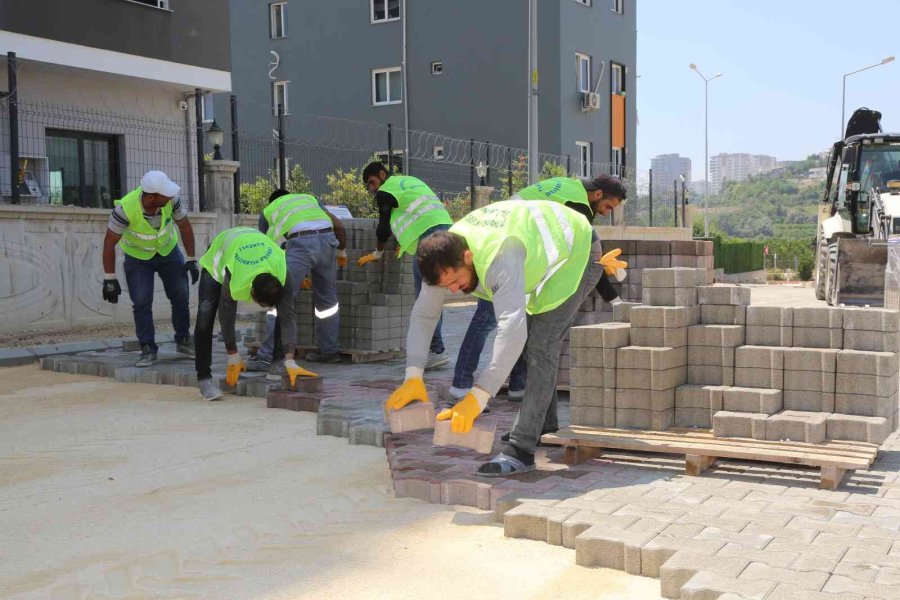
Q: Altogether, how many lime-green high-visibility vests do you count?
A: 6